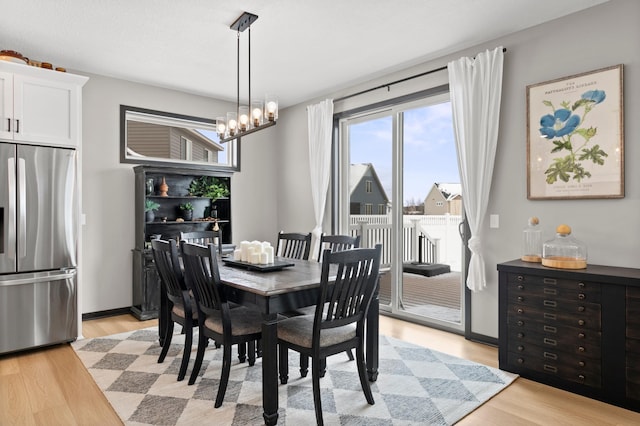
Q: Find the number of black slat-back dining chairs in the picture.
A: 6